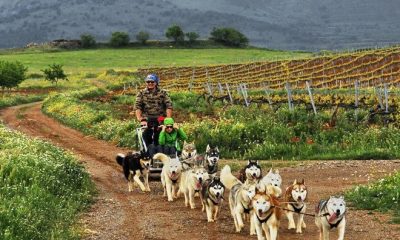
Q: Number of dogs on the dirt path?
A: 12